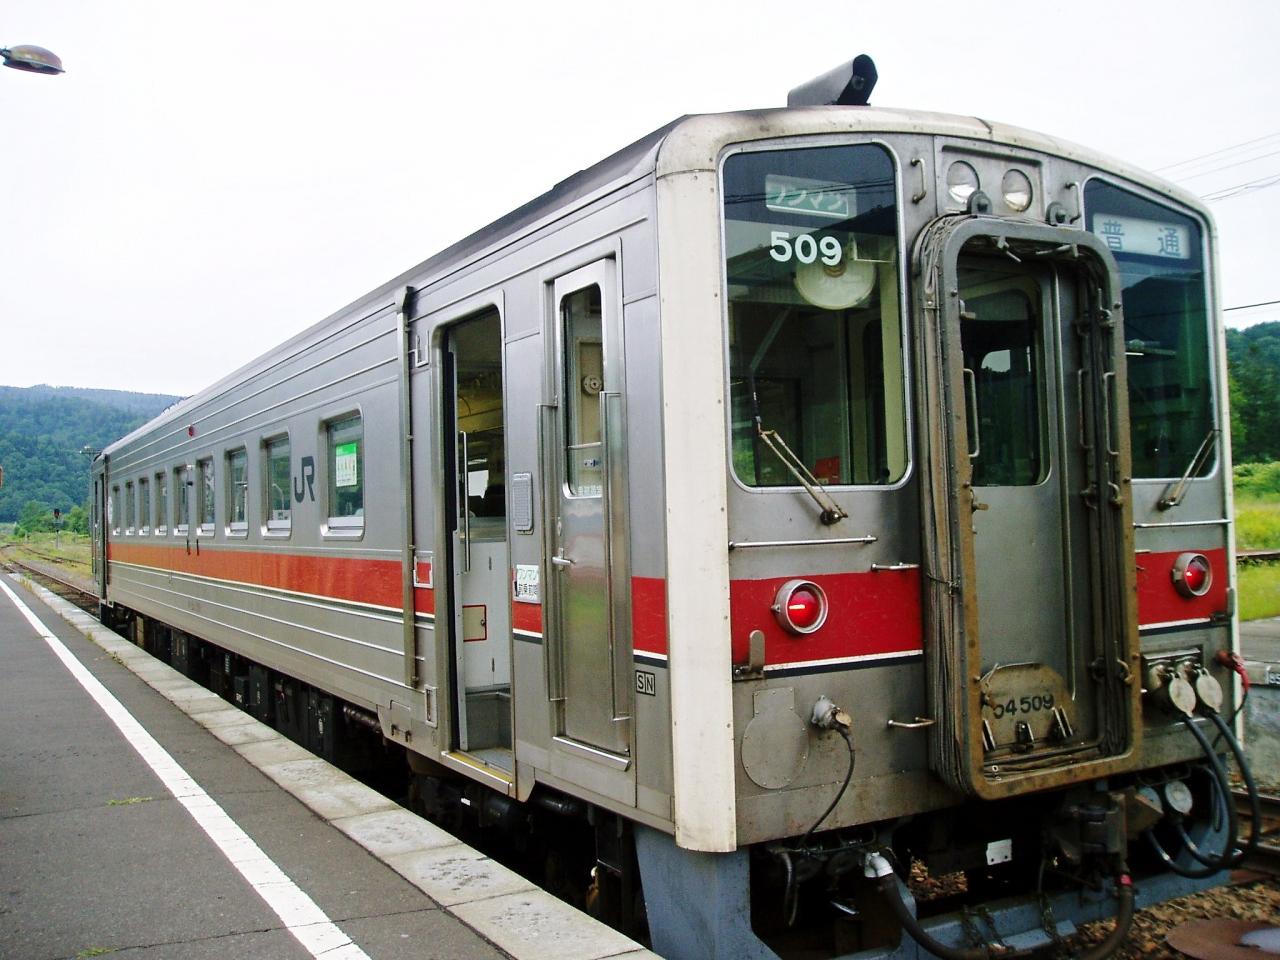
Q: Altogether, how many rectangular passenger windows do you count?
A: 9